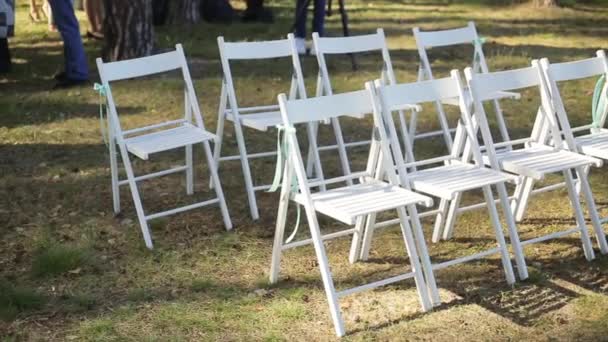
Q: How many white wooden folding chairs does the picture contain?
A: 8